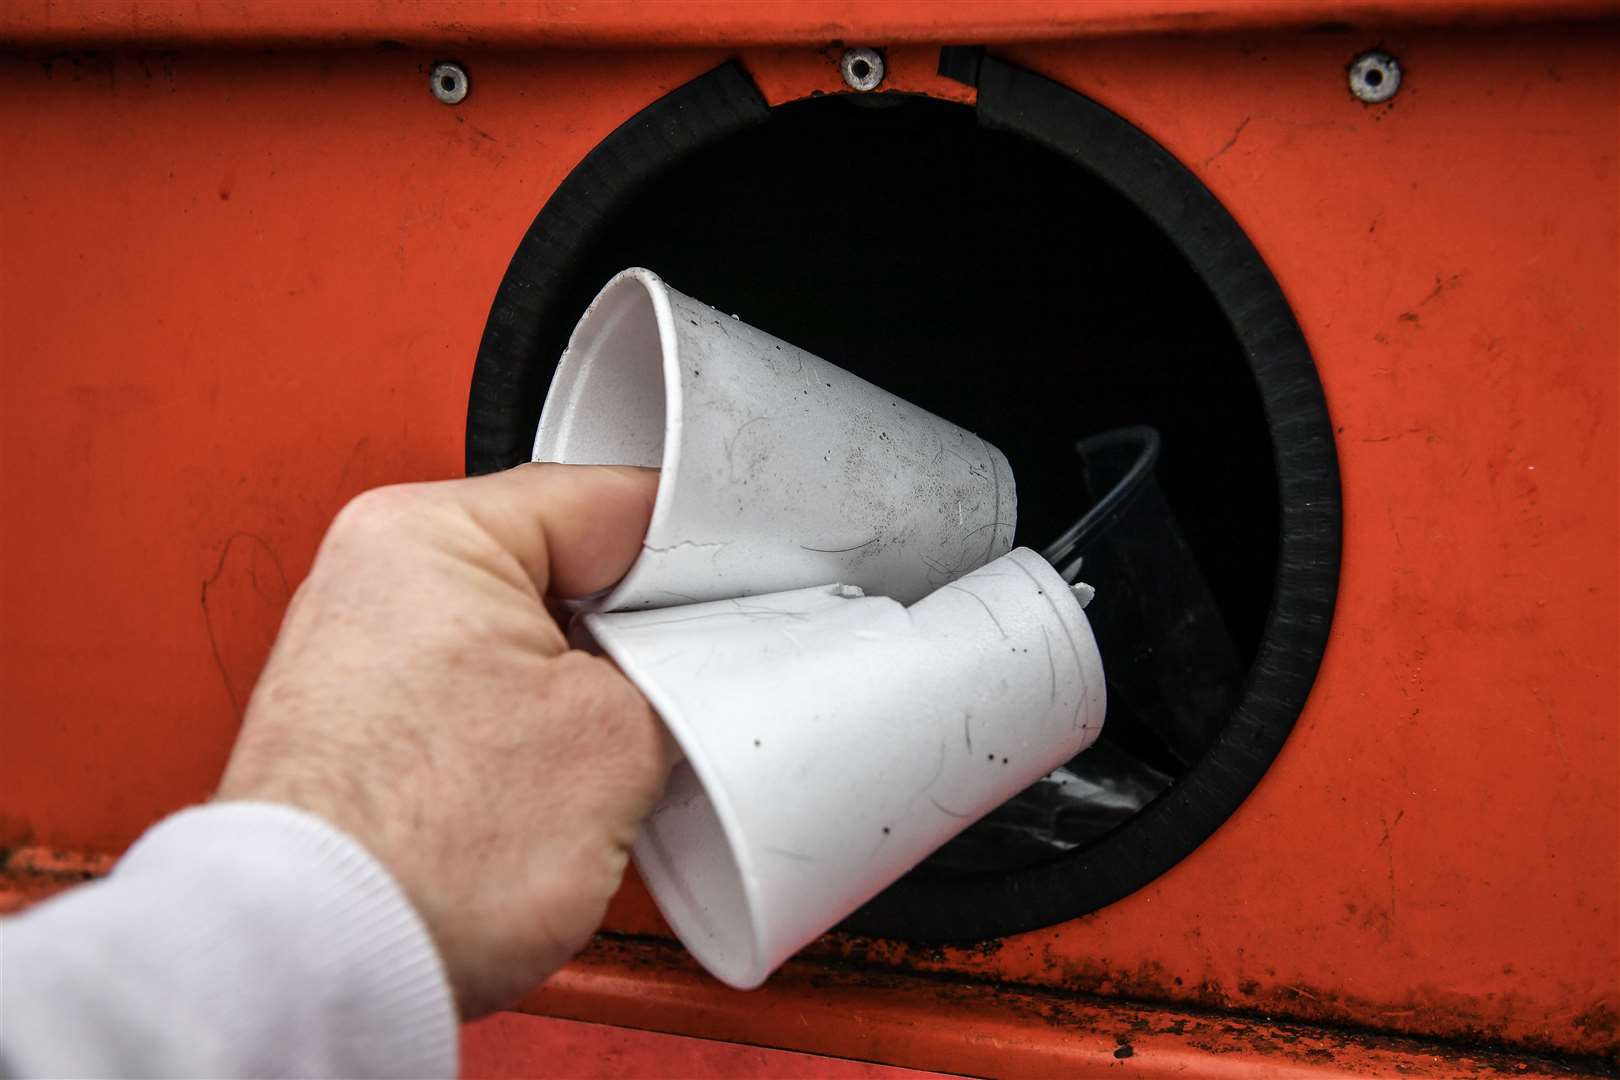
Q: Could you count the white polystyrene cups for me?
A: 2